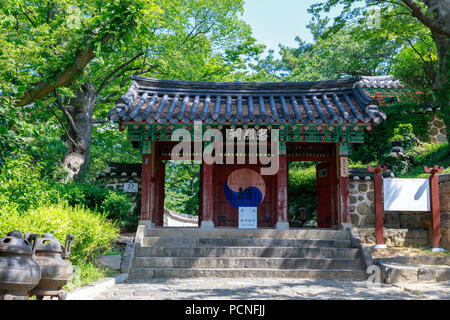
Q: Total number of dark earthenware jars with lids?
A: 2